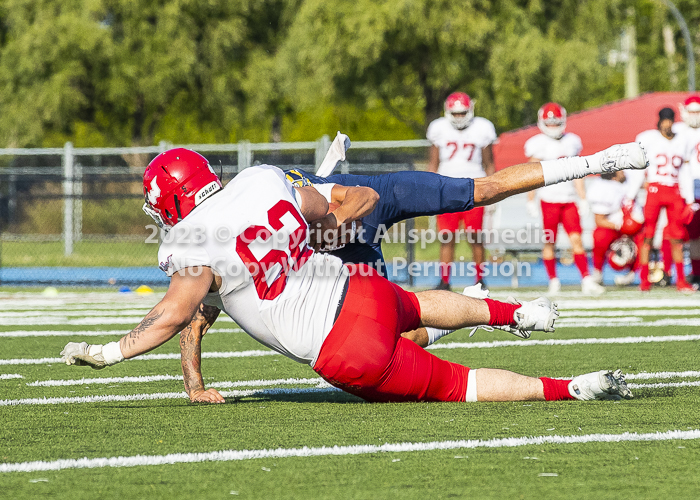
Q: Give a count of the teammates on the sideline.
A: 5